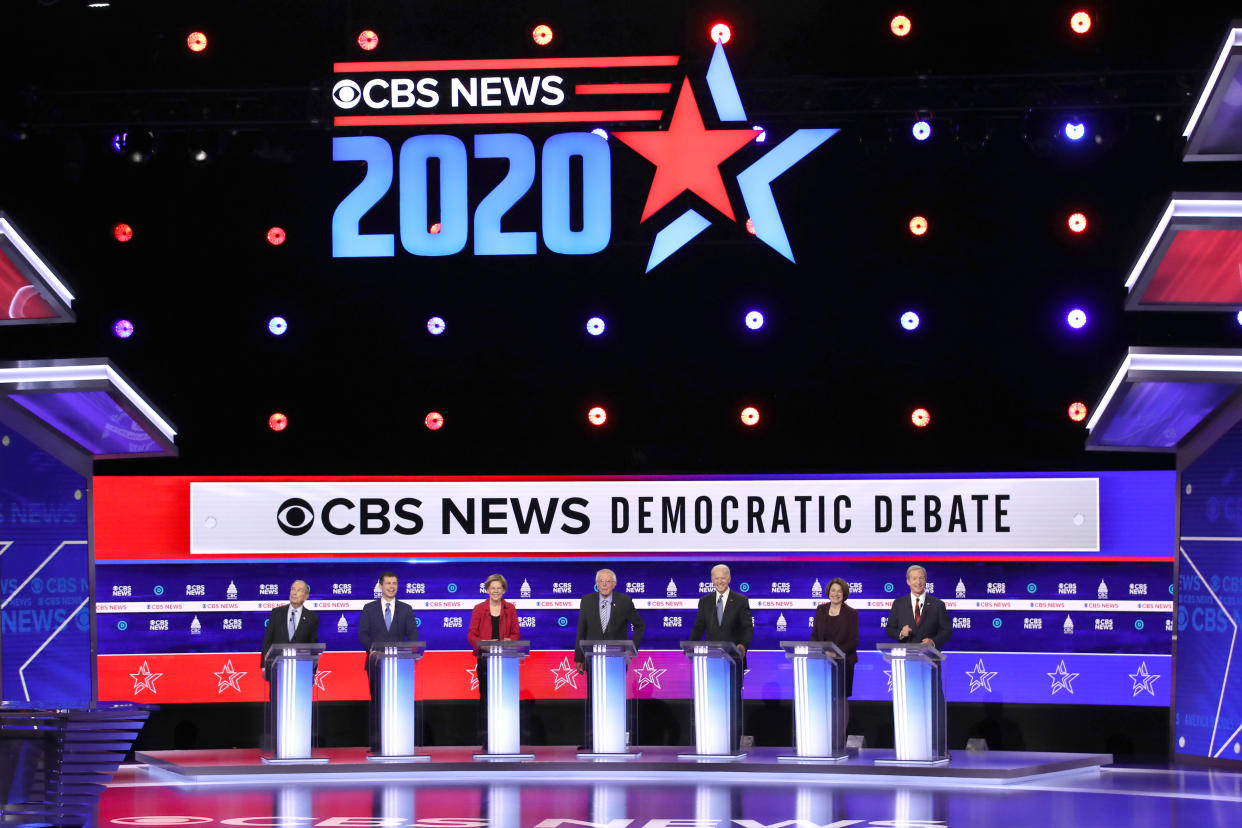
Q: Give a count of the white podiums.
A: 7